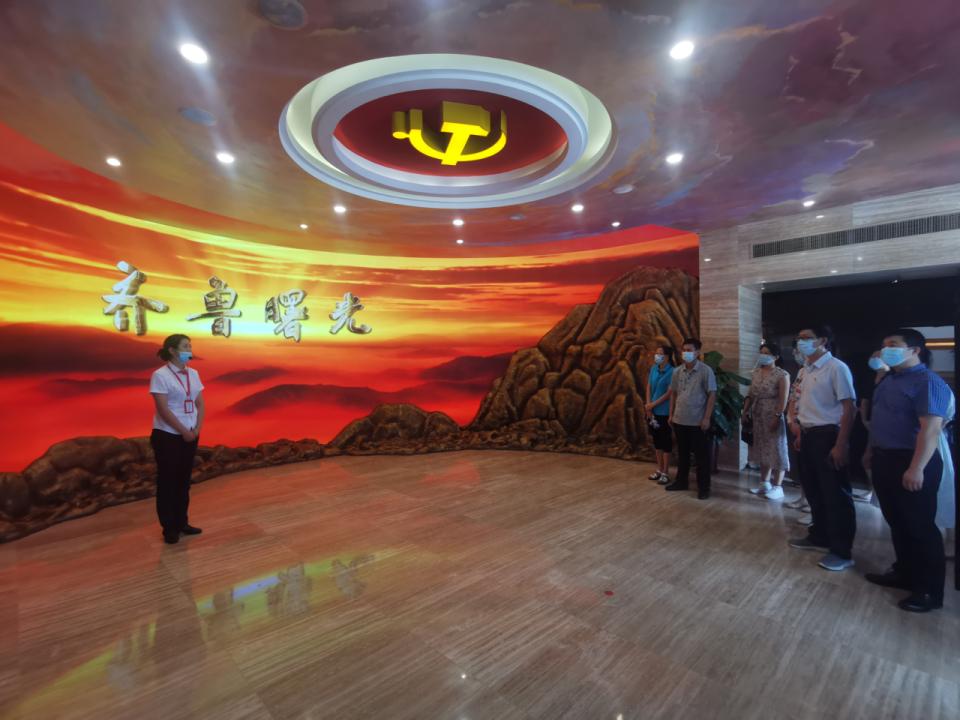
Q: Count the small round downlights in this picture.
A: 12